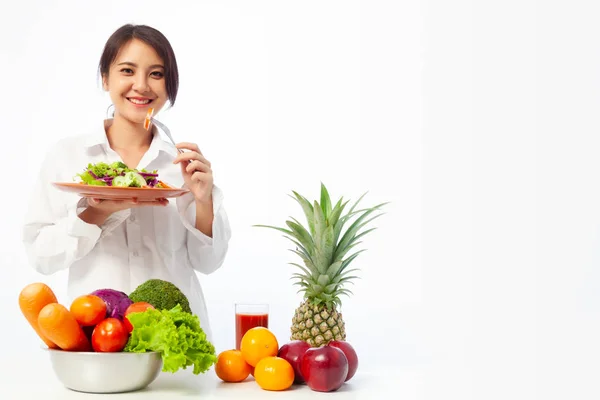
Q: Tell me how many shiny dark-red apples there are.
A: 3